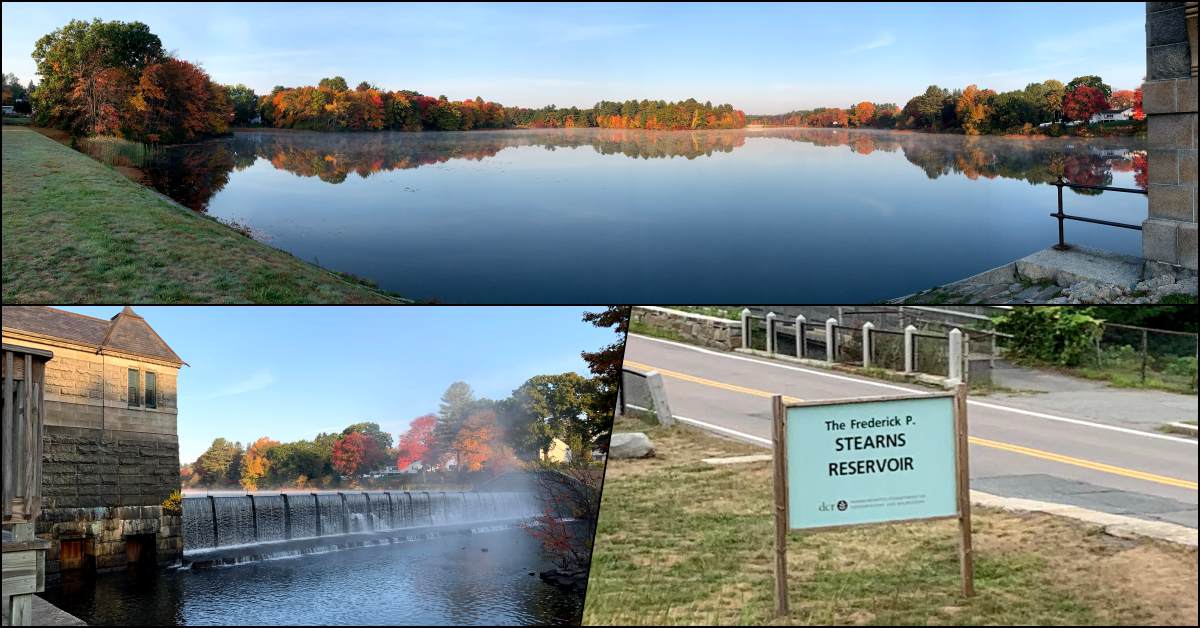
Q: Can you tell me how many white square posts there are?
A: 7